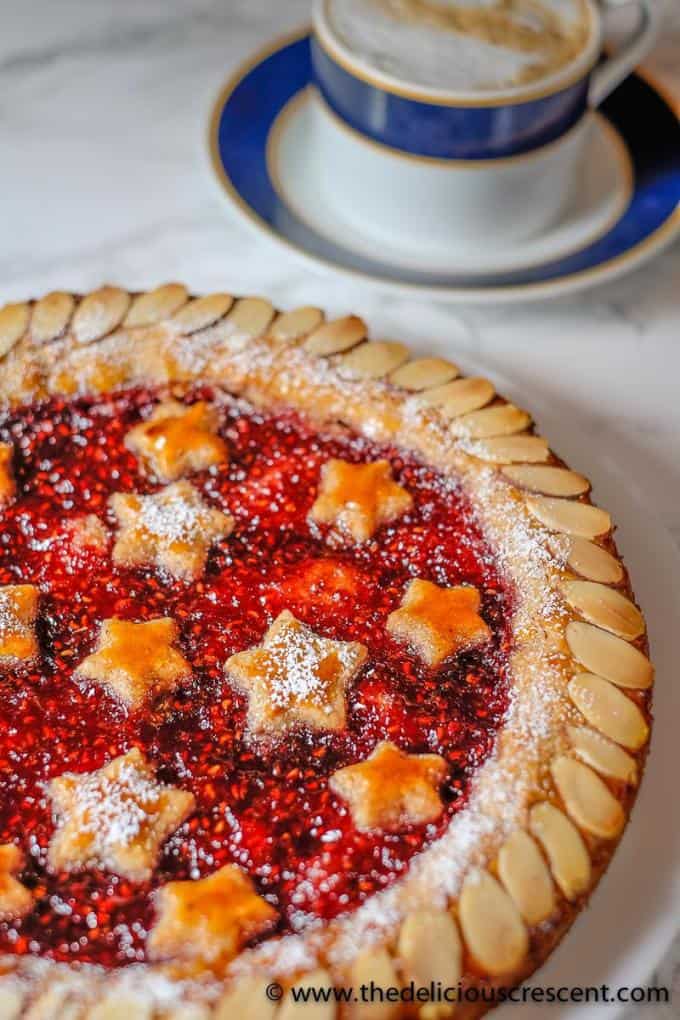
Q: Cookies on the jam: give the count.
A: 12